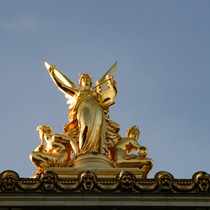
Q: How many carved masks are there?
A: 6